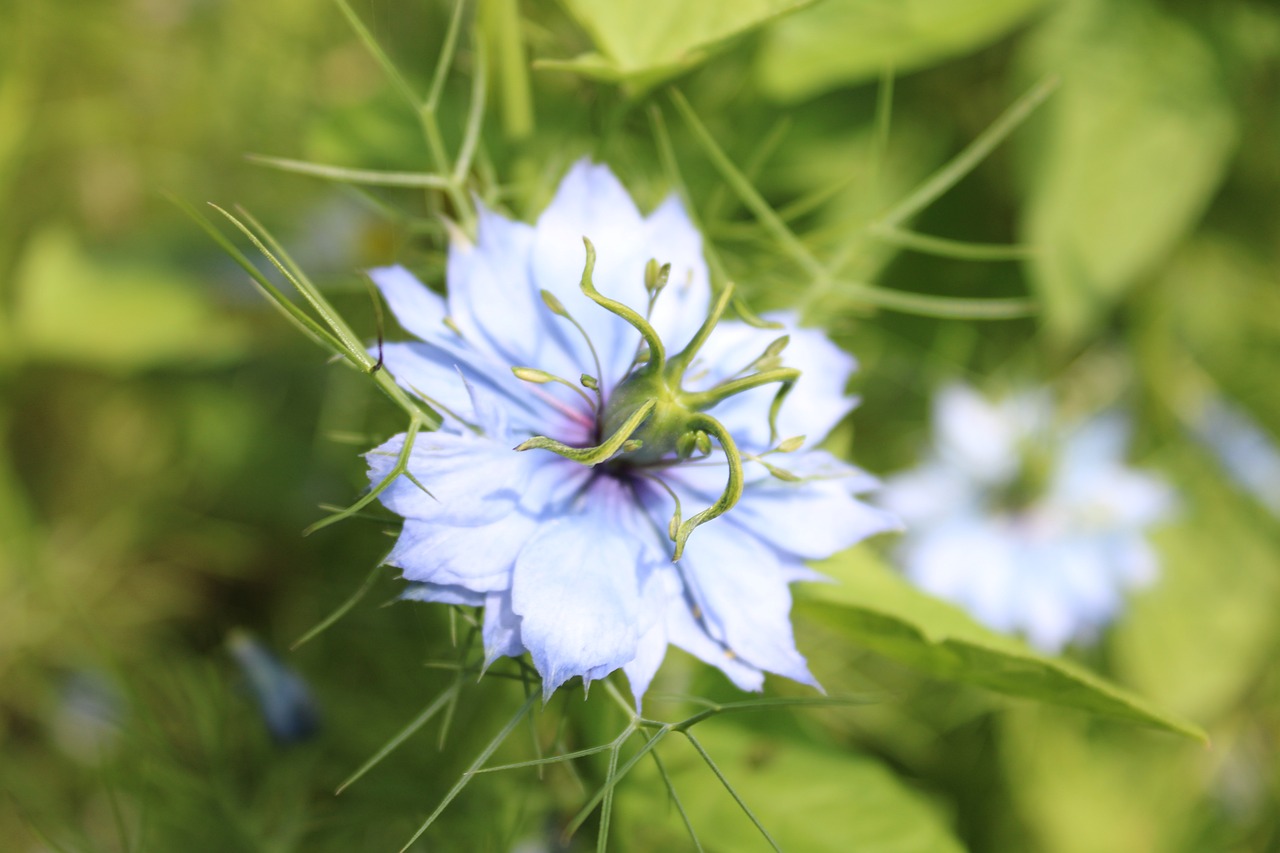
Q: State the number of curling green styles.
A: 5